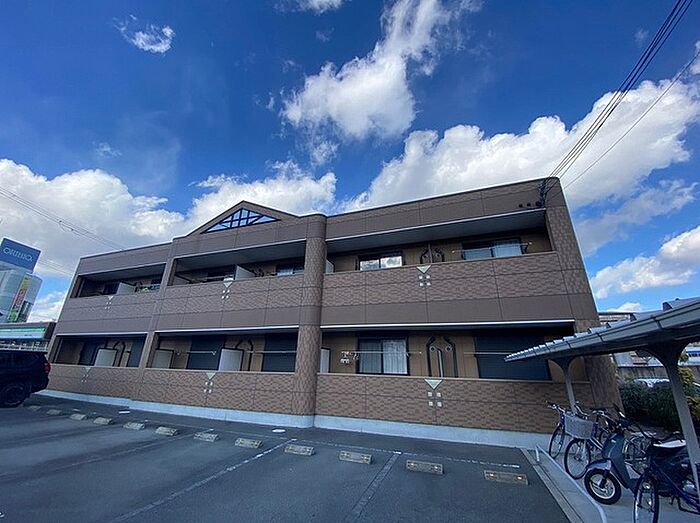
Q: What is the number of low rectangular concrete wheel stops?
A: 12